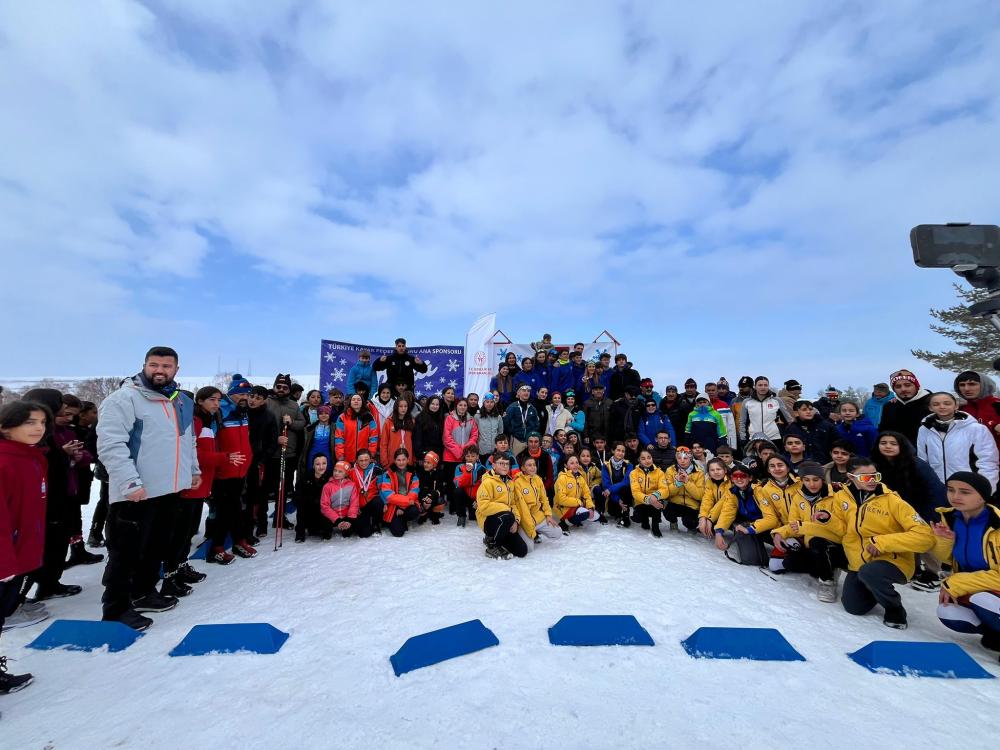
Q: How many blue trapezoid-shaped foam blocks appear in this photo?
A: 6